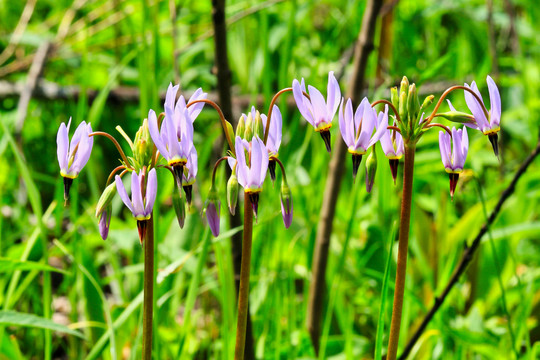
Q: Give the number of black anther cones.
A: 11